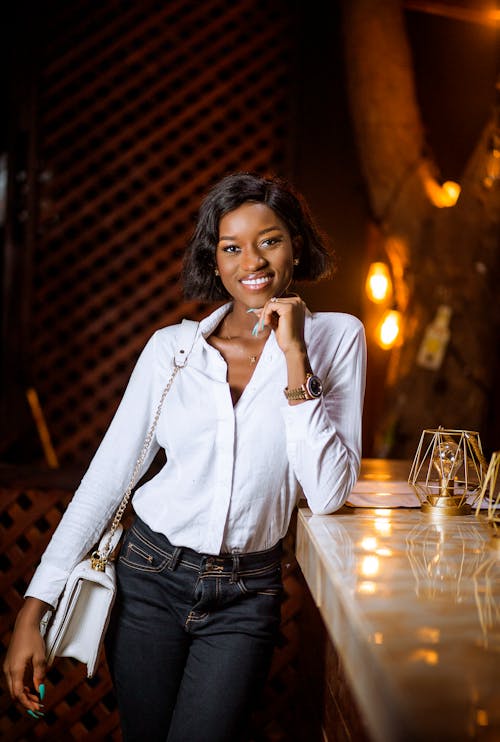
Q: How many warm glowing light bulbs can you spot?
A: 3